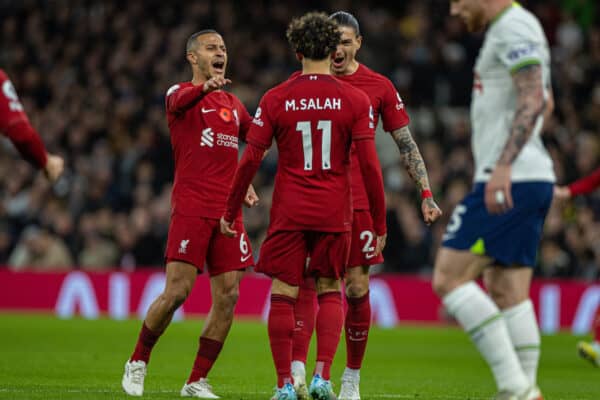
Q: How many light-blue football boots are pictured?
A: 2